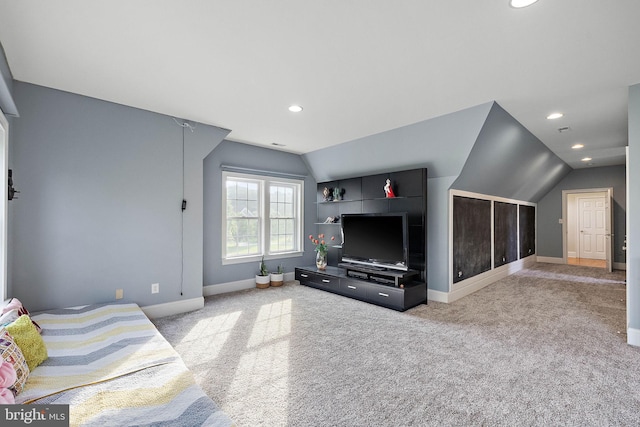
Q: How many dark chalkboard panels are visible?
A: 3